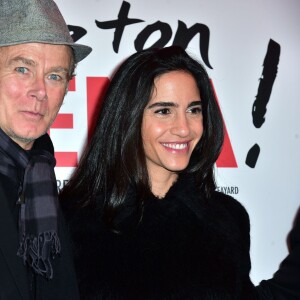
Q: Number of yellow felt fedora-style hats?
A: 0